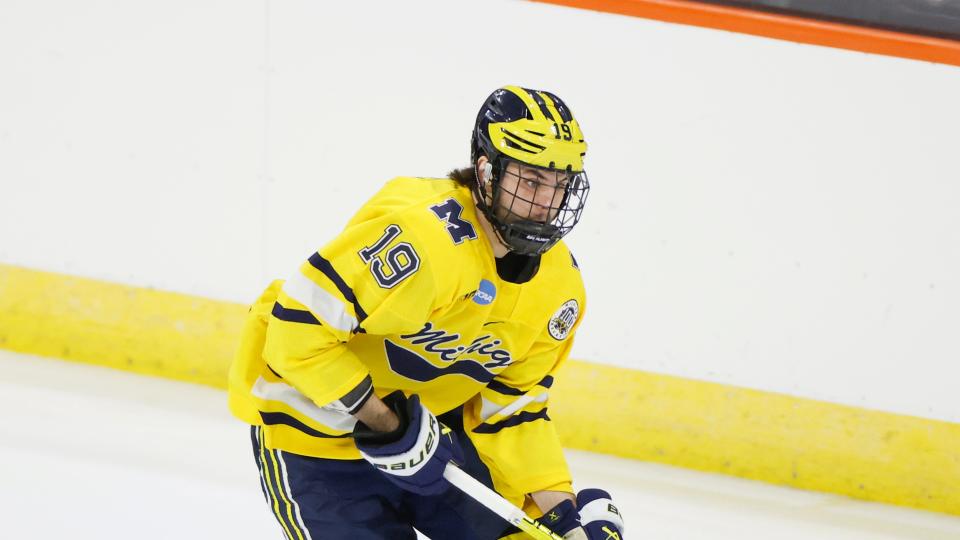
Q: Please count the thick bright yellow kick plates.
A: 1